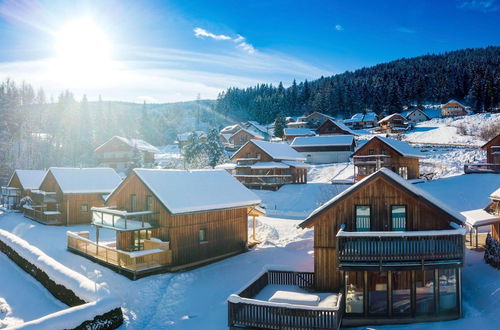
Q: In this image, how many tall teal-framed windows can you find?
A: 2